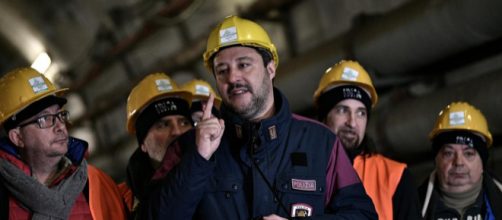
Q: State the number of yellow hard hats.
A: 6